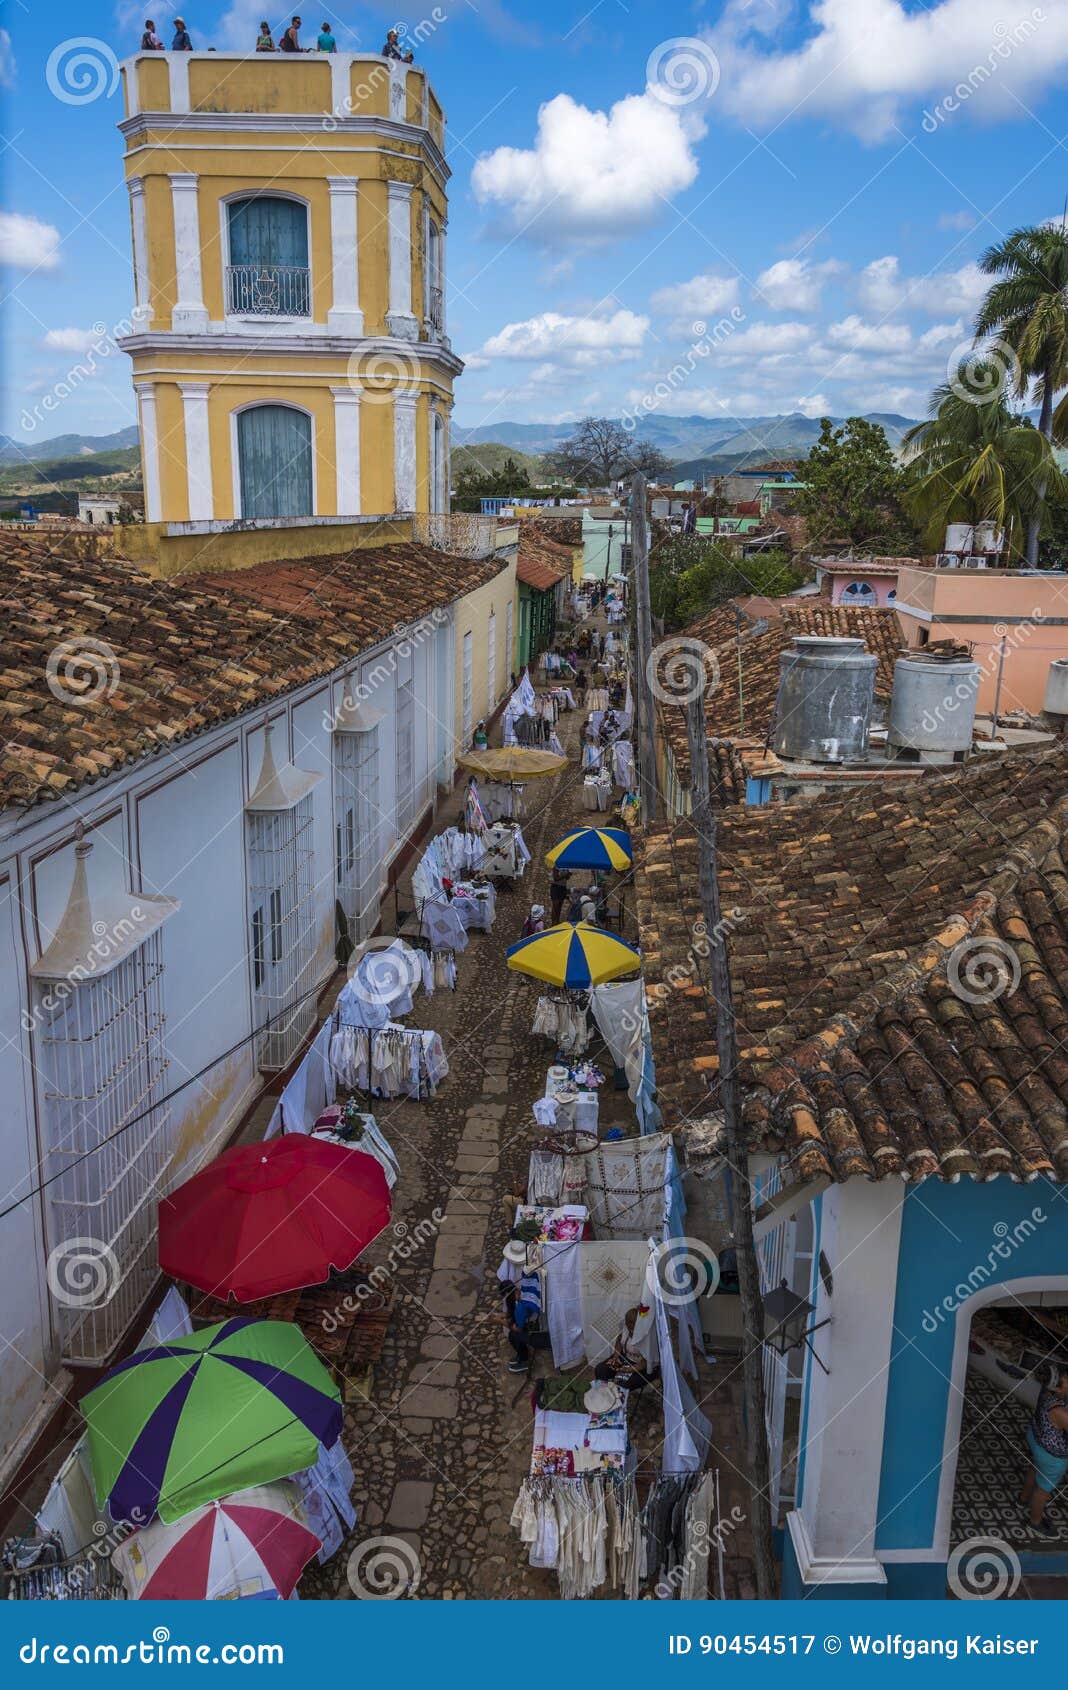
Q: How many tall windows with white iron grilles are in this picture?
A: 3